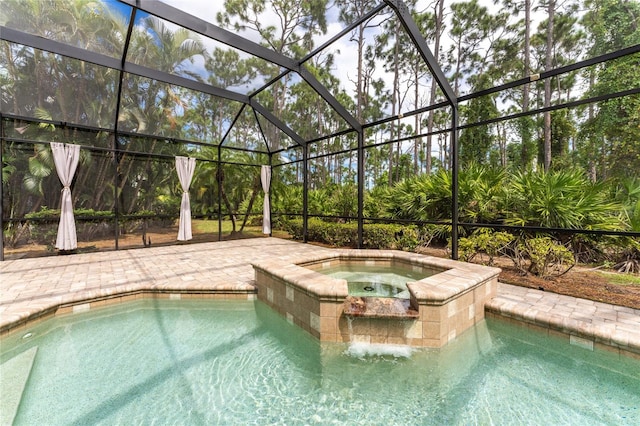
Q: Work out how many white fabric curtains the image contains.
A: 3